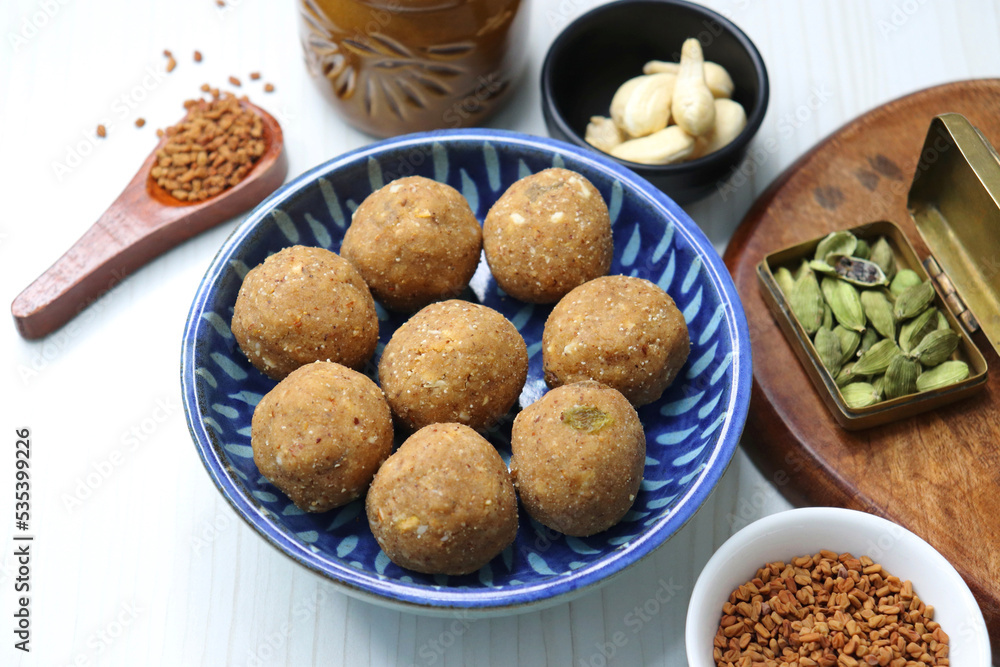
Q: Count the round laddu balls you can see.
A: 8